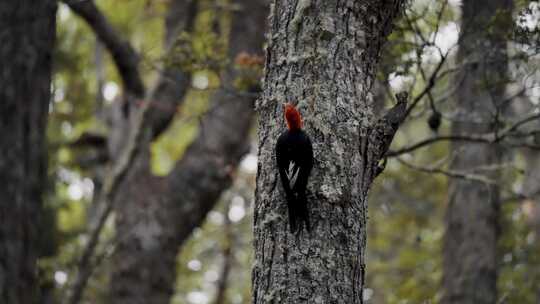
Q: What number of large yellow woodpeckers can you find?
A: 0